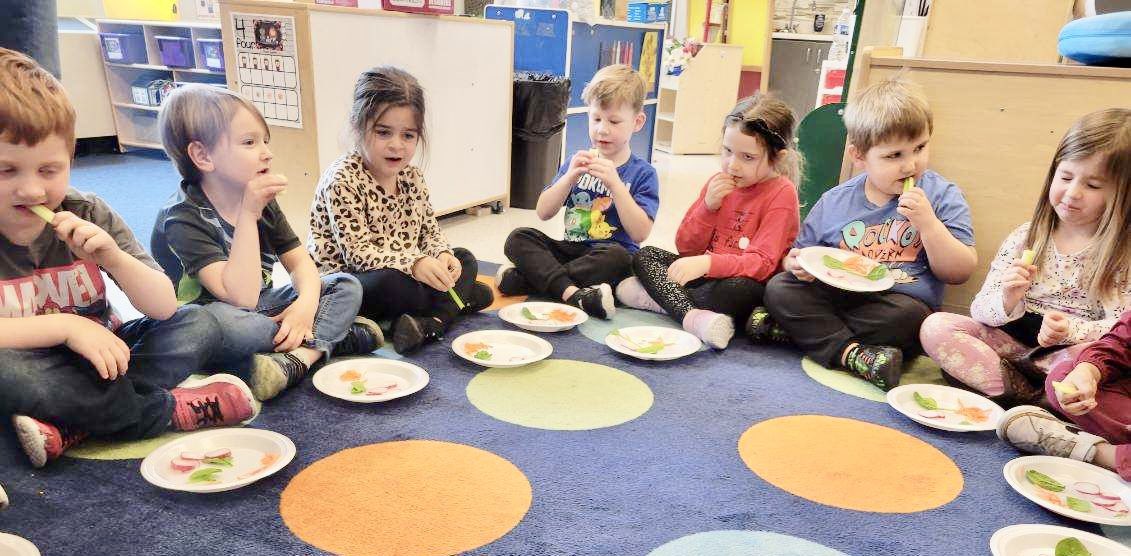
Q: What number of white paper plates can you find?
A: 10